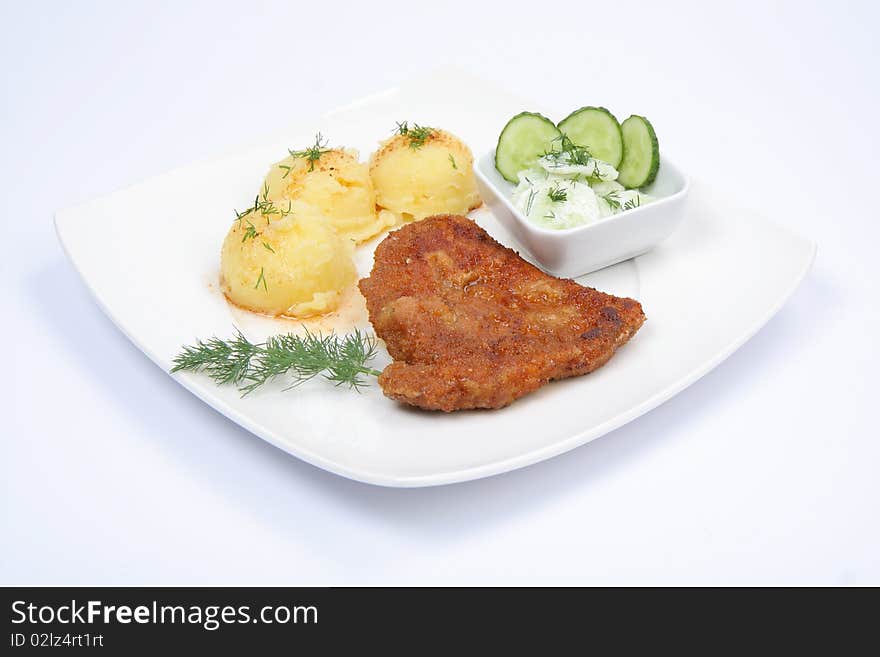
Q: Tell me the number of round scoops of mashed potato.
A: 3